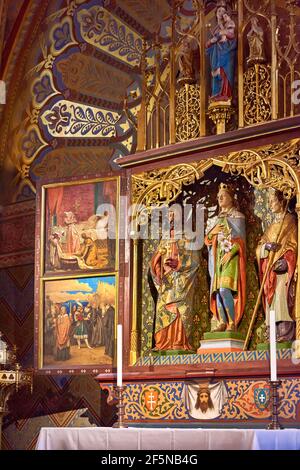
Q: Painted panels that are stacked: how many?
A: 2